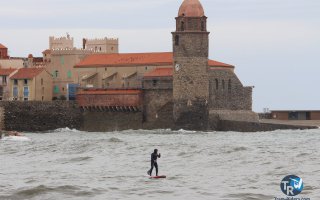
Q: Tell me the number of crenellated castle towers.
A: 2